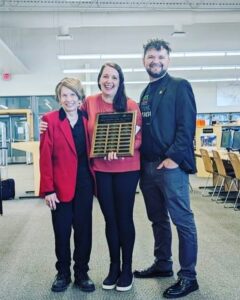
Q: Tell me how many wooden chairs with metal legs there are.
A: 3